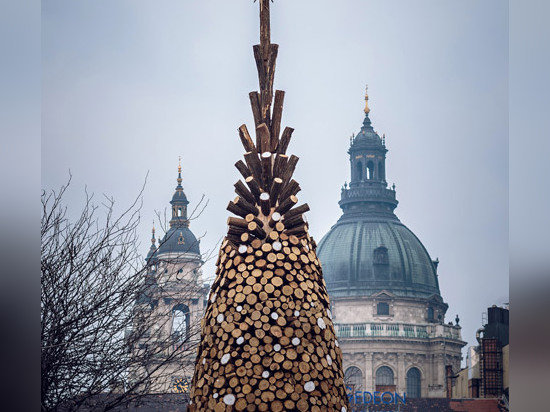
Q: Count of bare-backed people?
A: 0